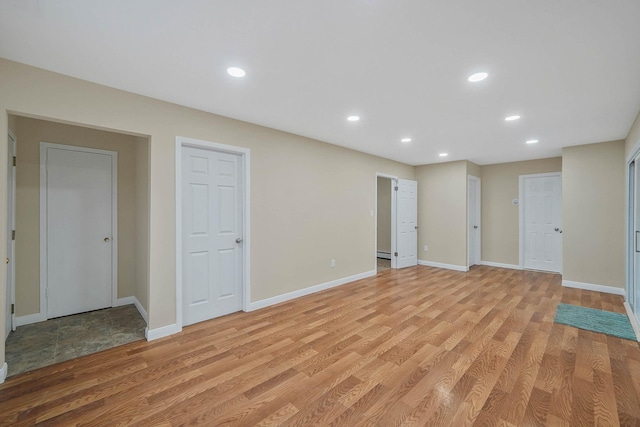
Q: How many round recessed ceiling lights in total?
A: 7